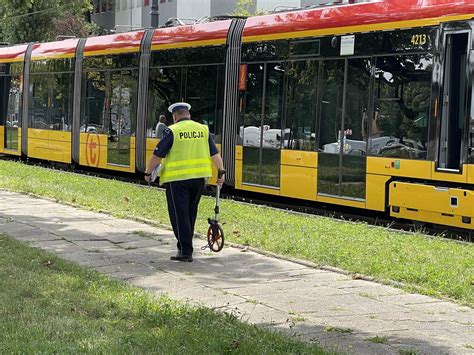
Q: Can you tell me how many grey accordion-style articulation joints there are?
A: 4